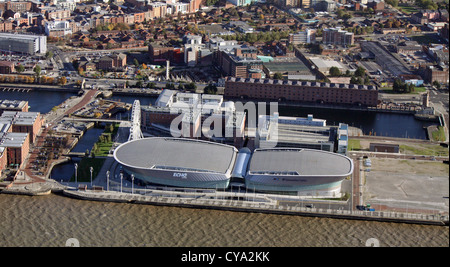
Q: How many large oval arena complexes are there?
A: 2